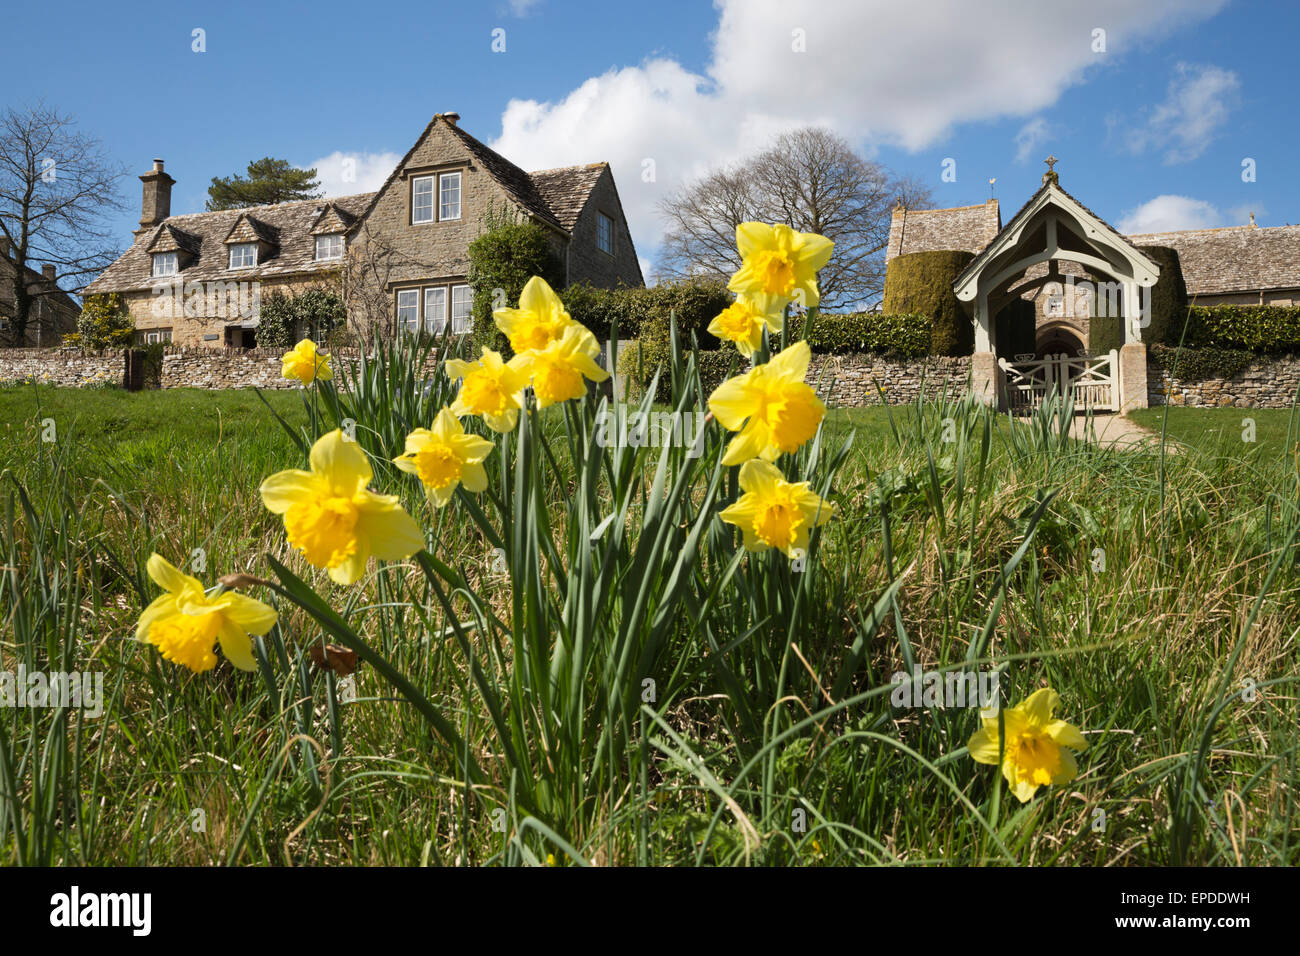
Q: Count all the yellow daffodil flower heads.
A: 12